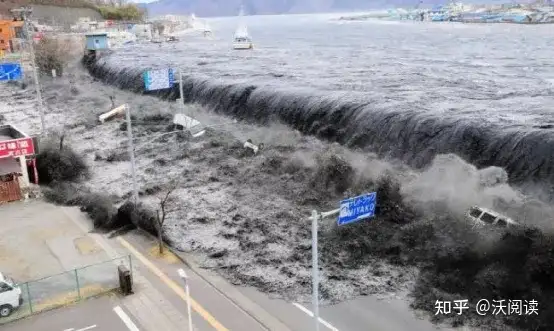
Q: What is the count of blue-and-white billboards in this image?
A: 3